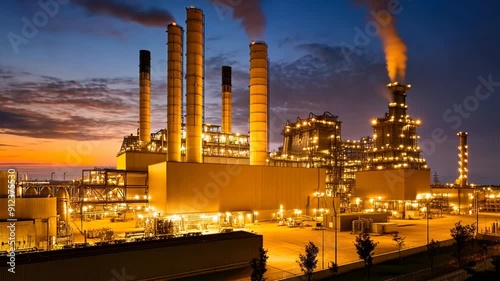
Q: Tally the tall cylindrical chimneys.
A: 5